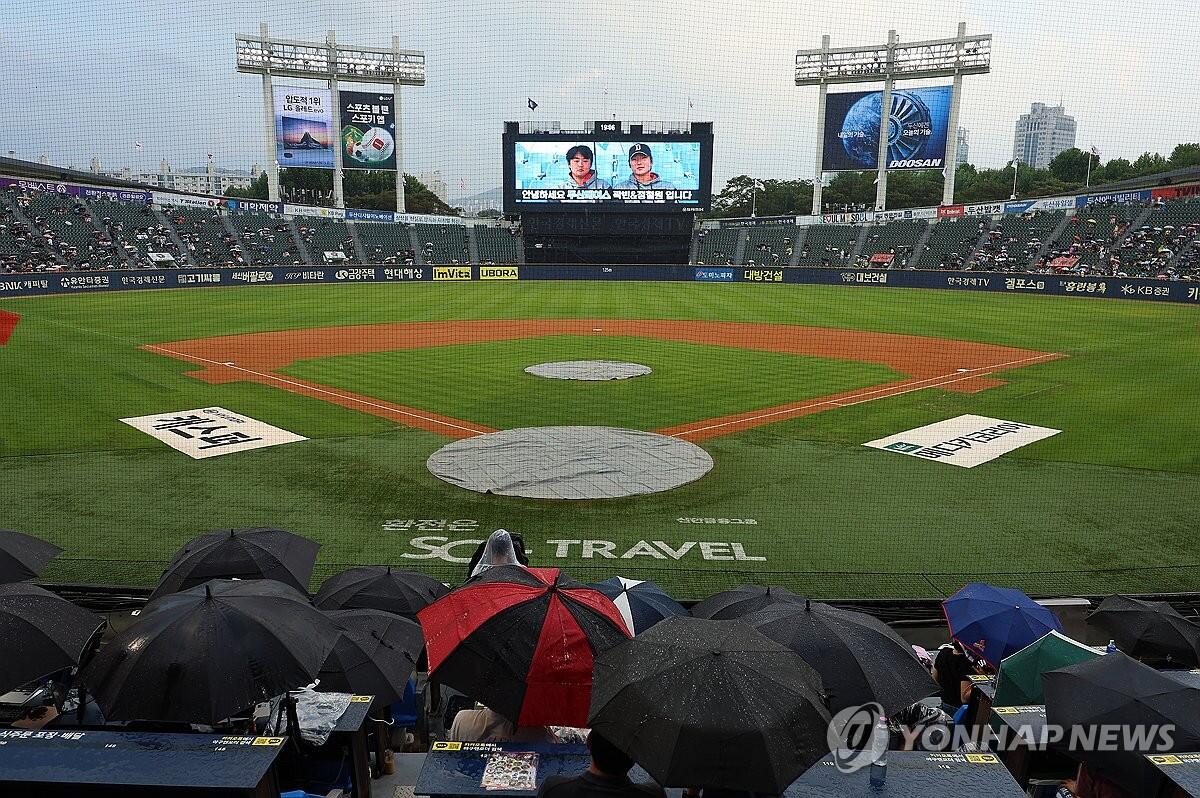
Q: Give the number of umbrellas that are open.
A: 15